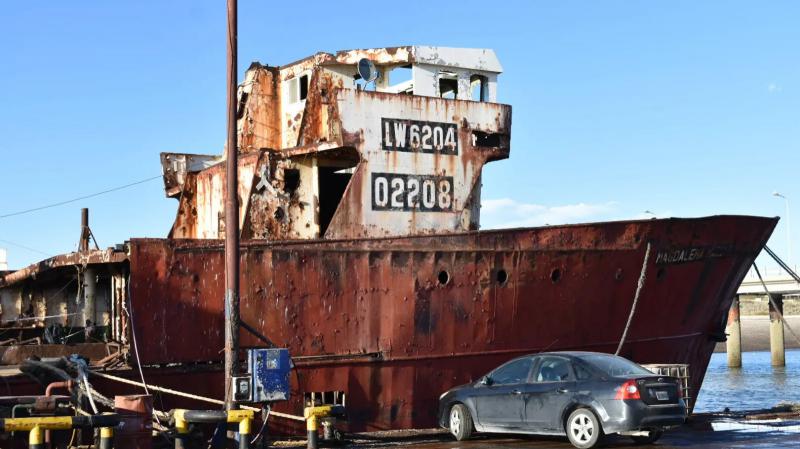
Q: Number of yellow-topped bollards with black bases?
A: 5